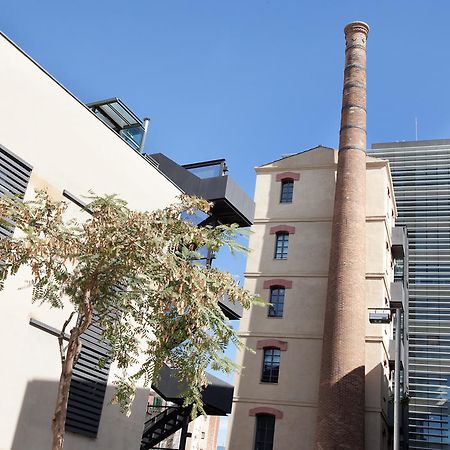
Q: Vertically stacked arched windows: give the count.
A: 5